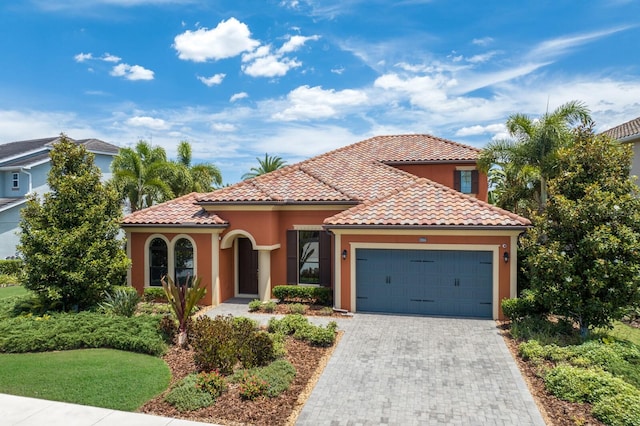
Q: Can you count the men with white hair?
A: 0